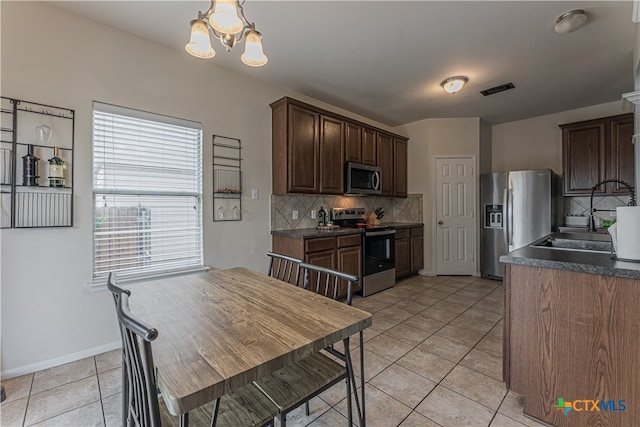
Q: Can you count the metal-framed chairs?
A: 4